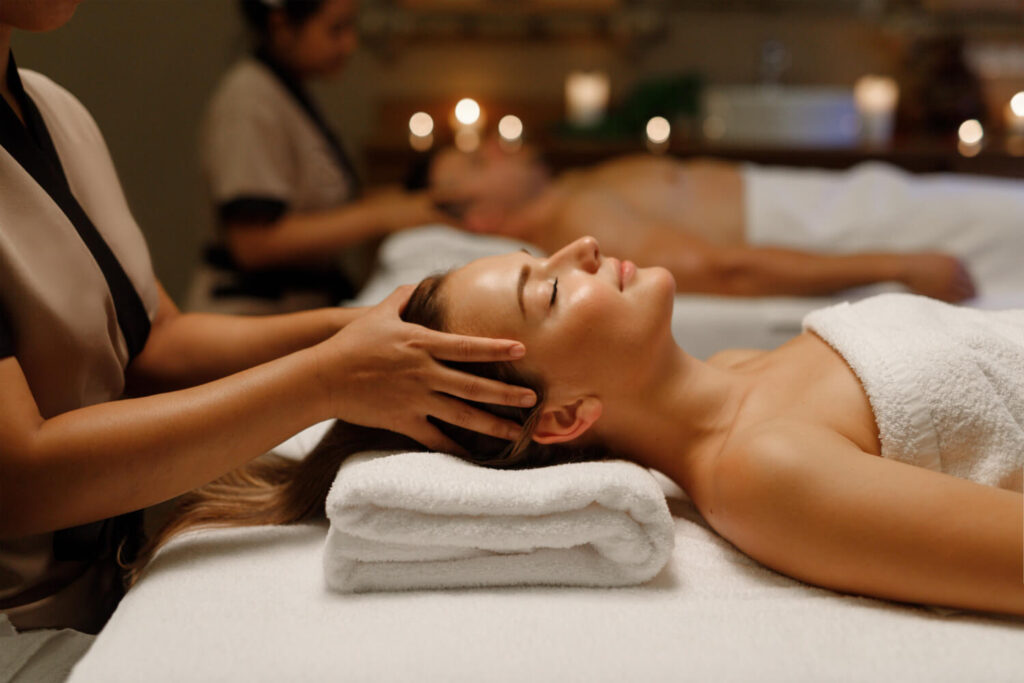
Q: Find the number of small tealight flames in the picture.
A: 6